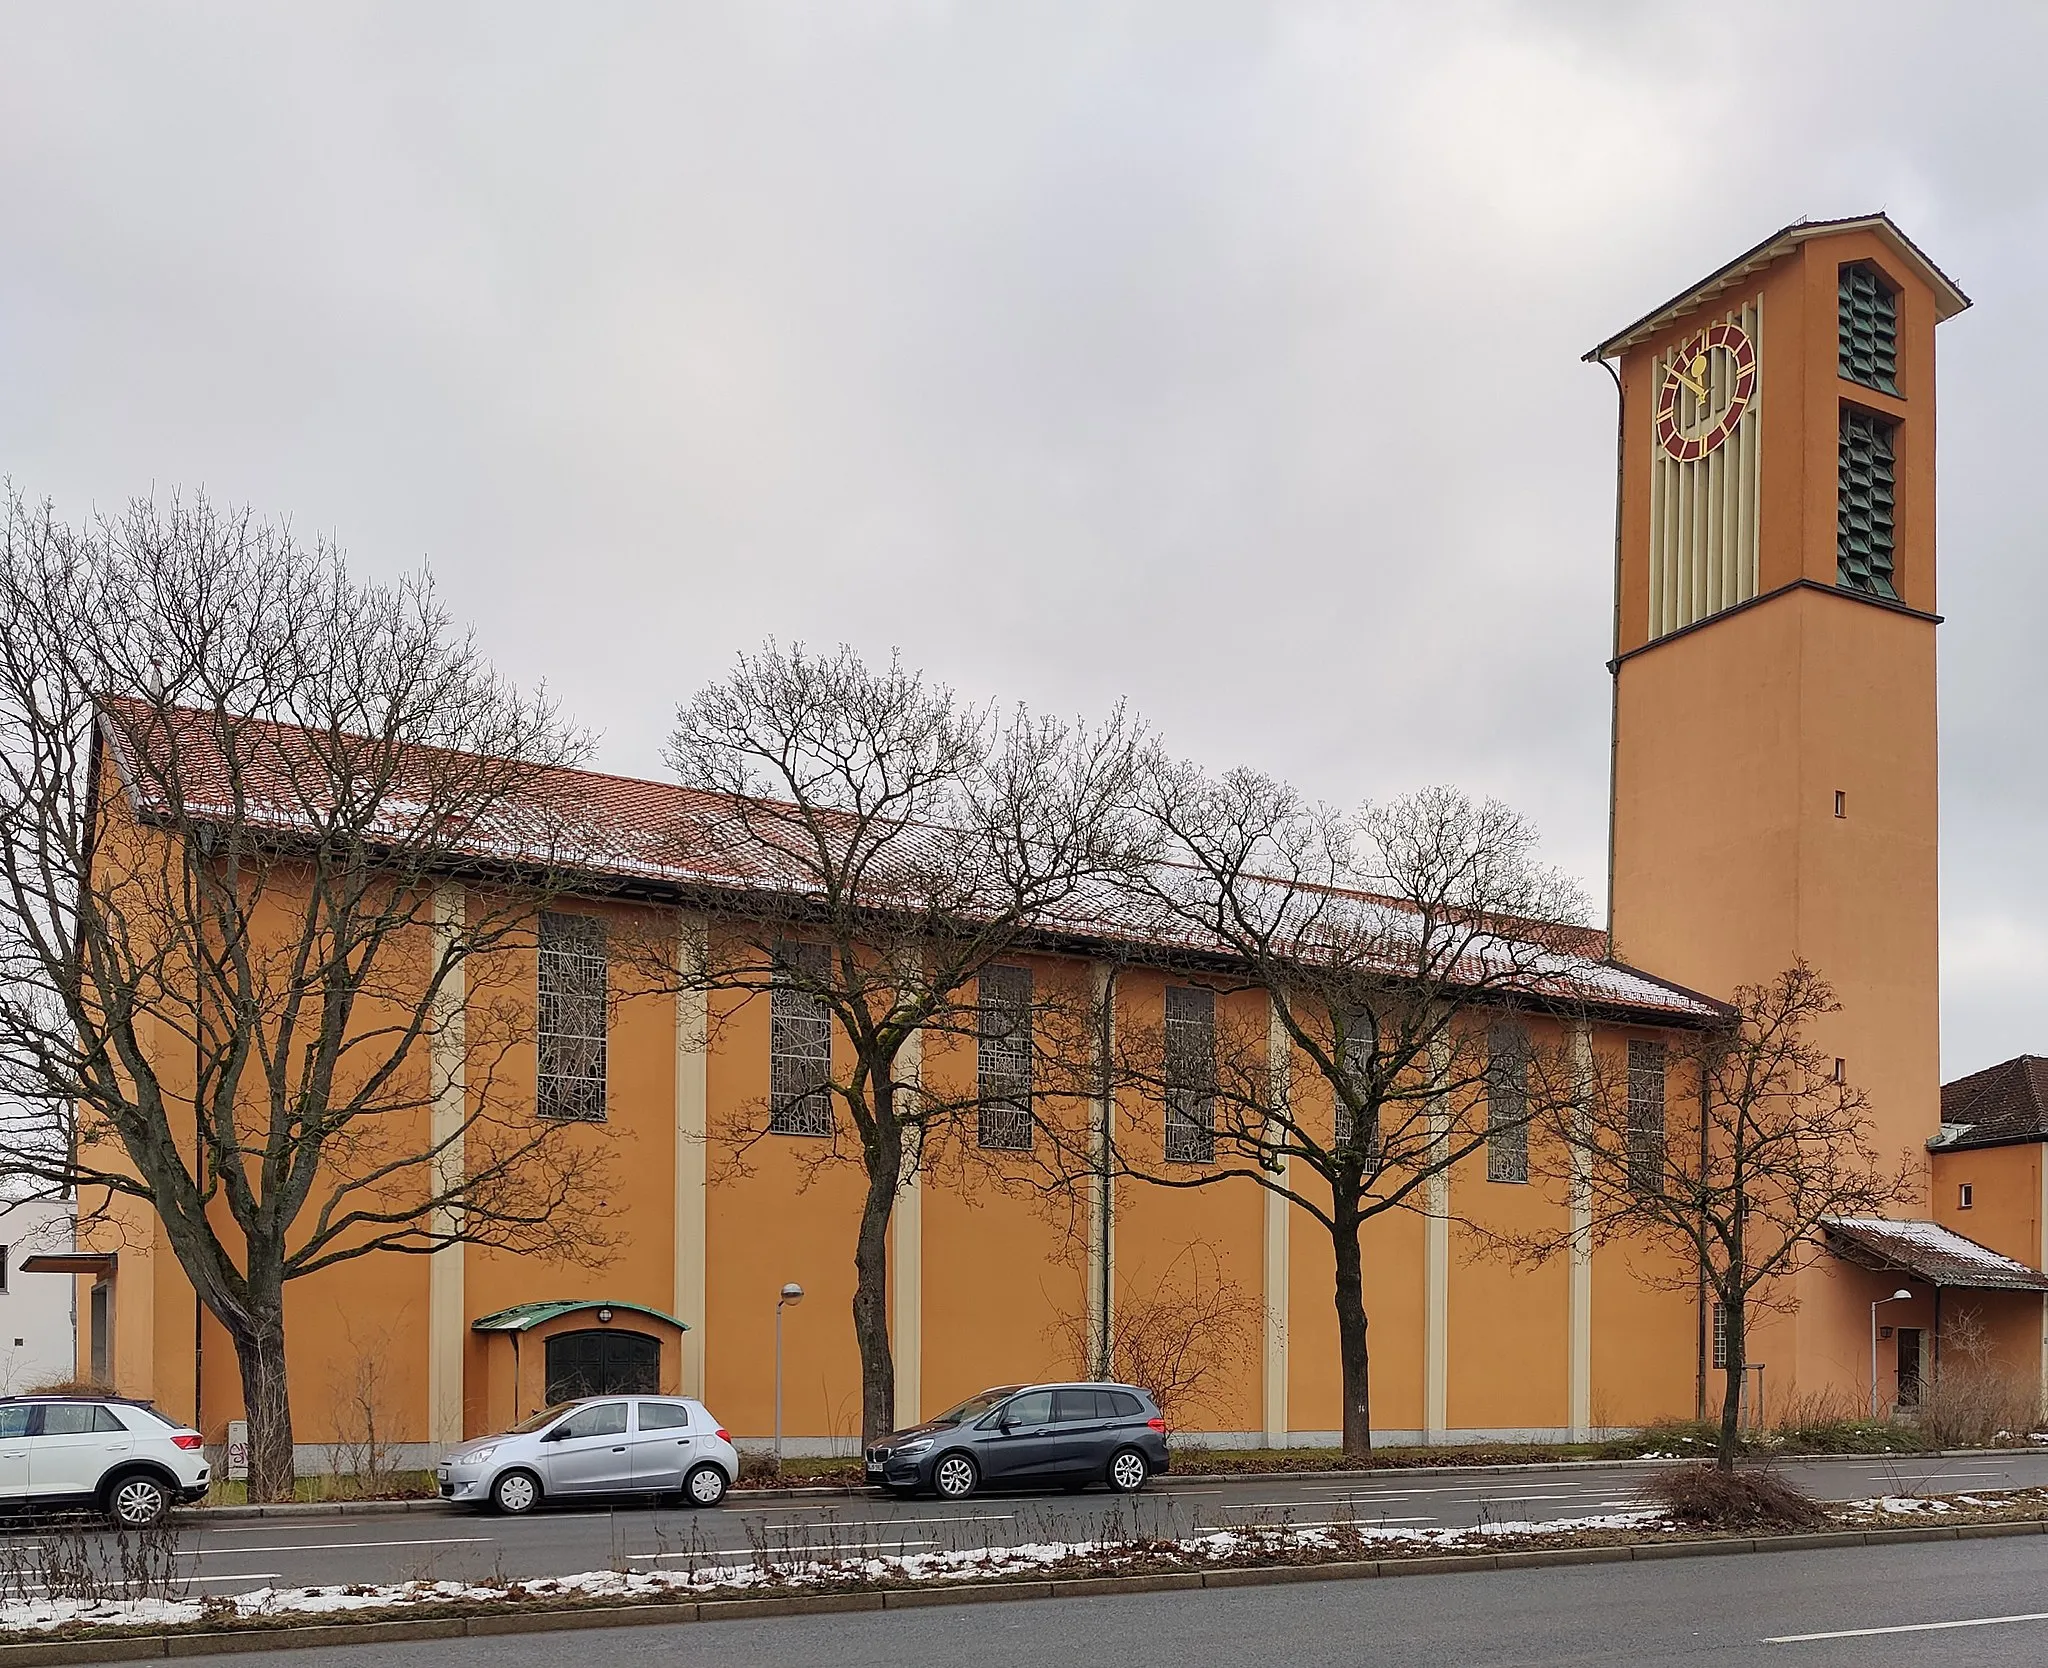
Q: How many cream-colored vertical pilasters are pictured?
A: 7